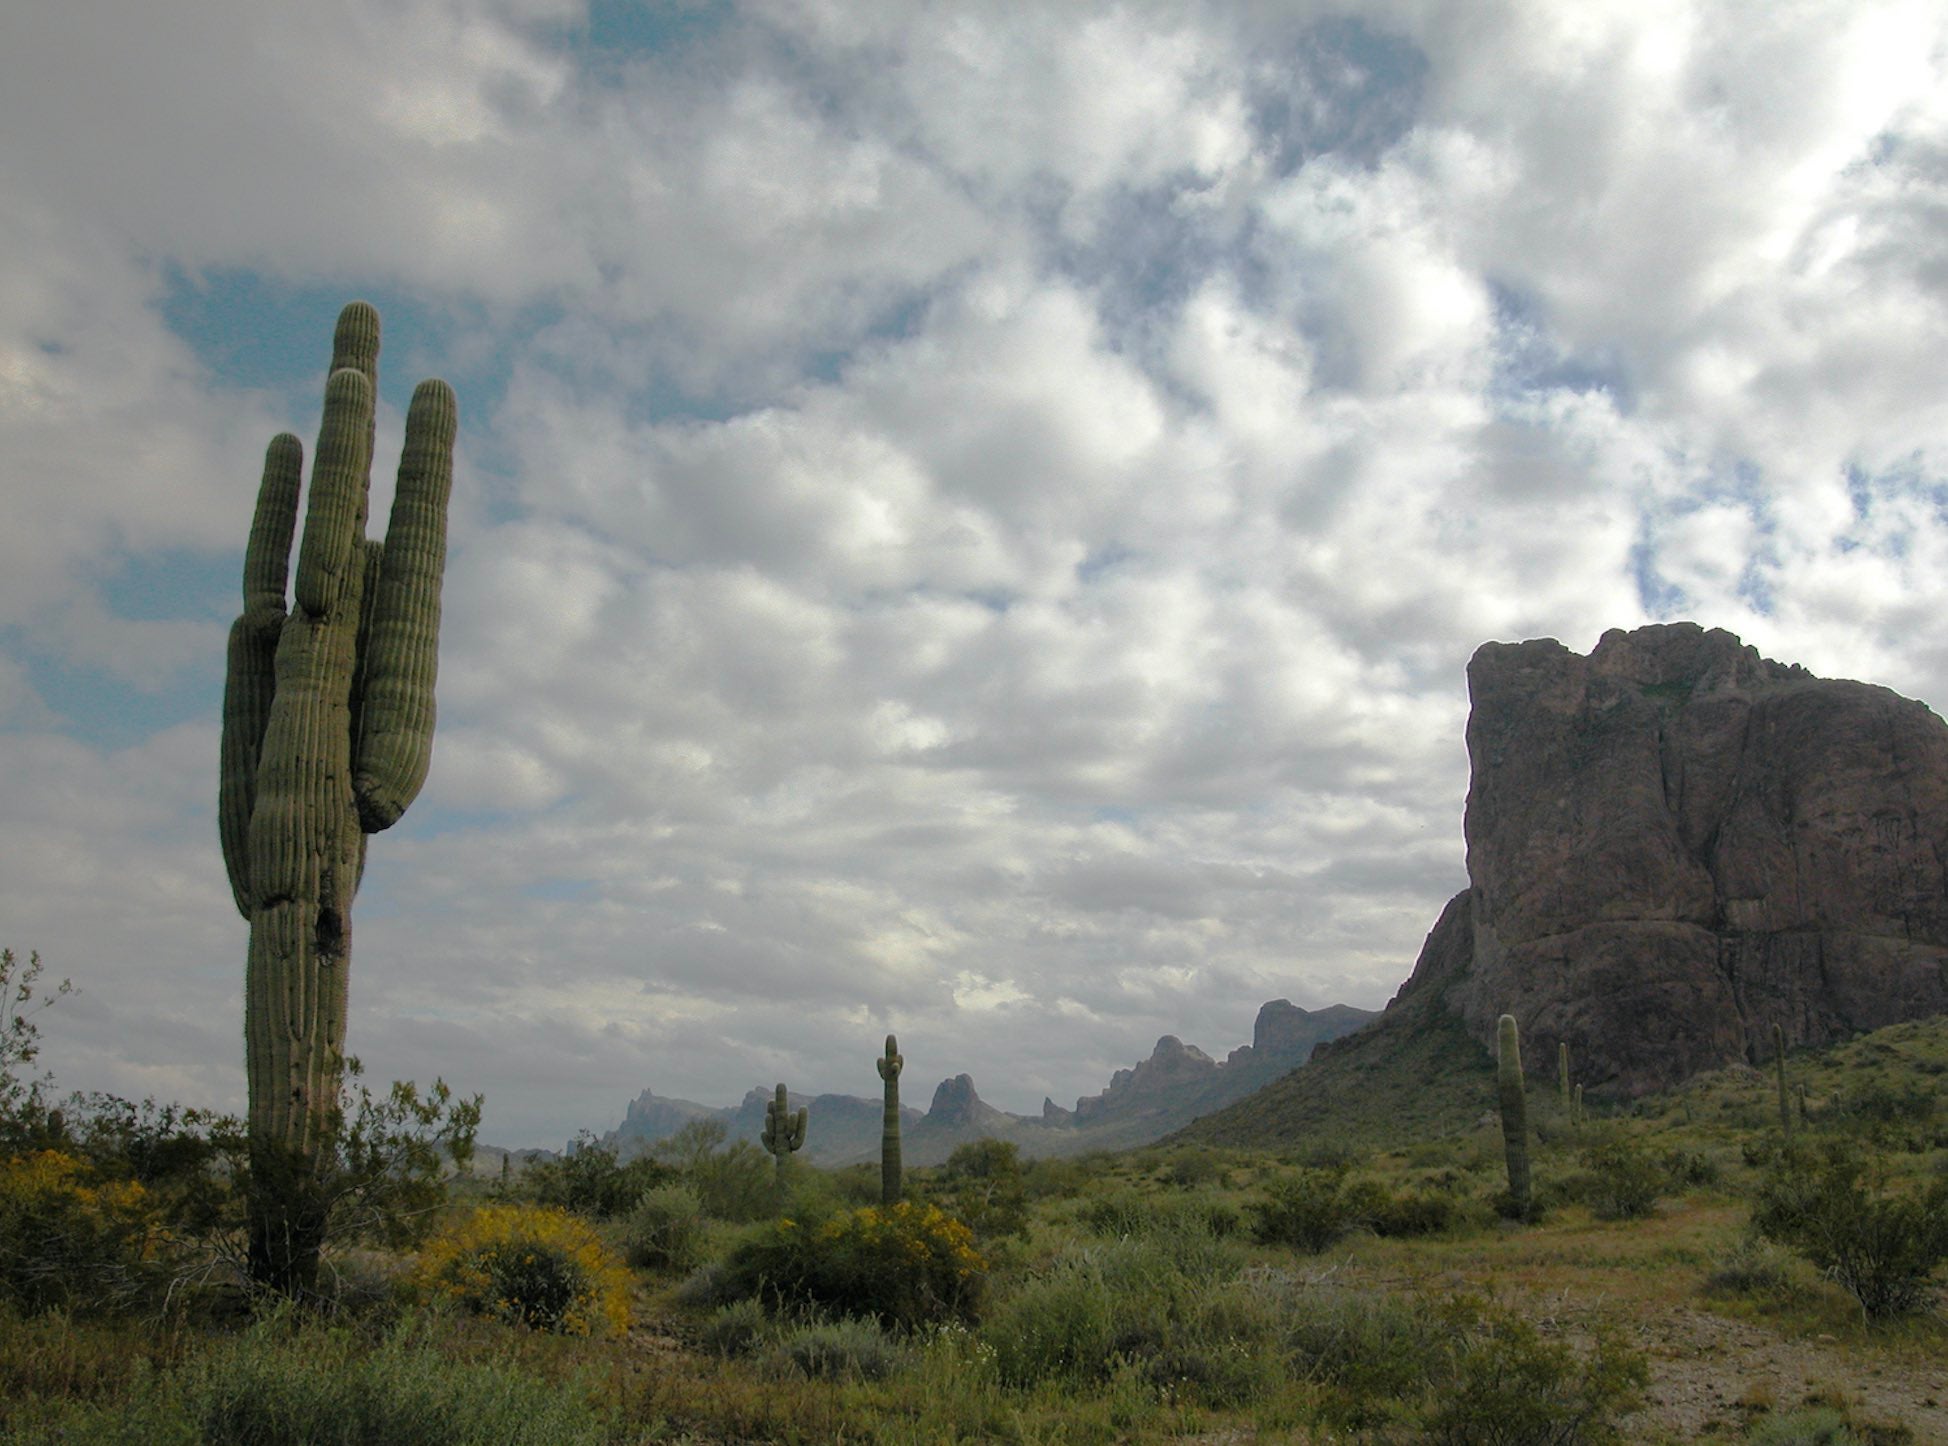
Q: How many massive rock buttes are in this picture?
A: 1